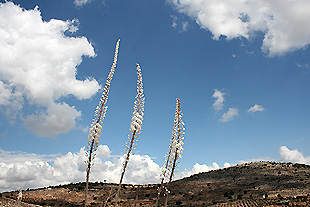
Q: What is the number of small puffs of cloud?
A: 3